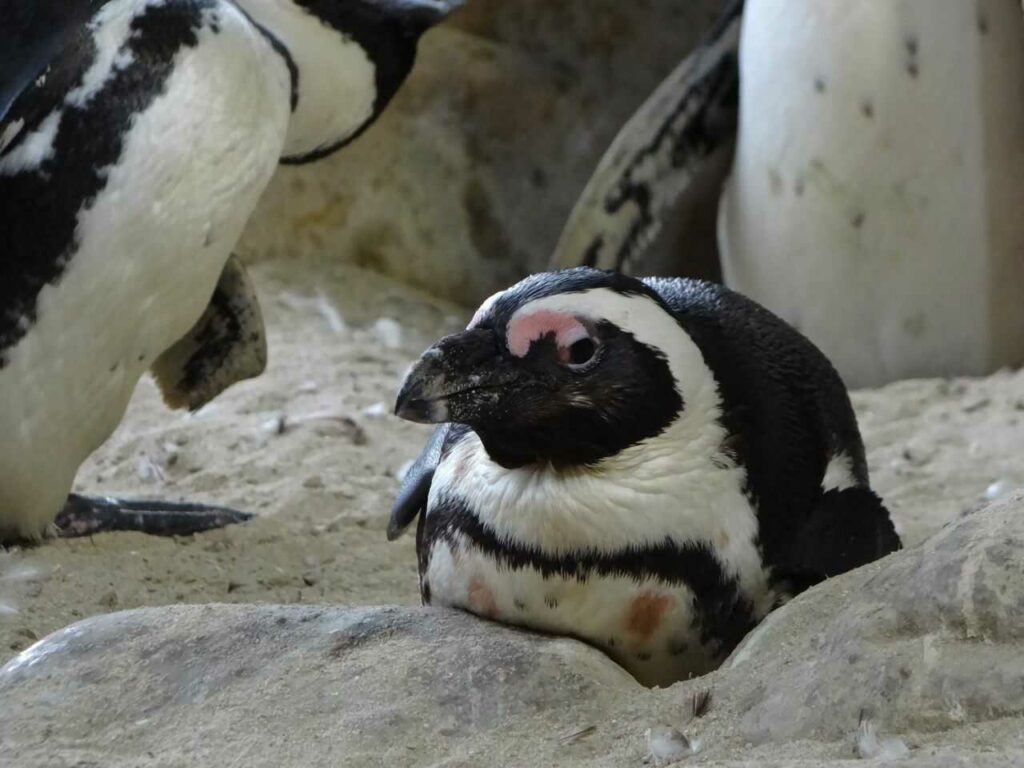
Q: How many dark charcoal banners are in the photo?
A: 0